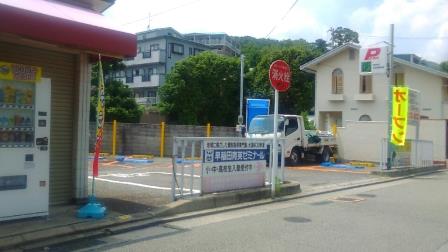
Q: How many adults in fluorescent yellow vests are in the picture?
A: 0